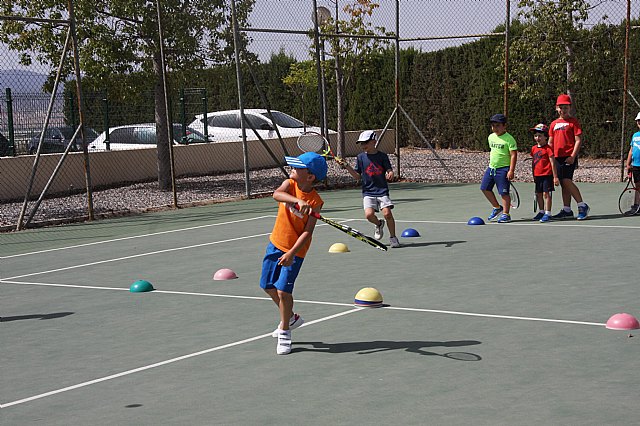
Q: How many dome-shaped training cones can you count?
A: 7